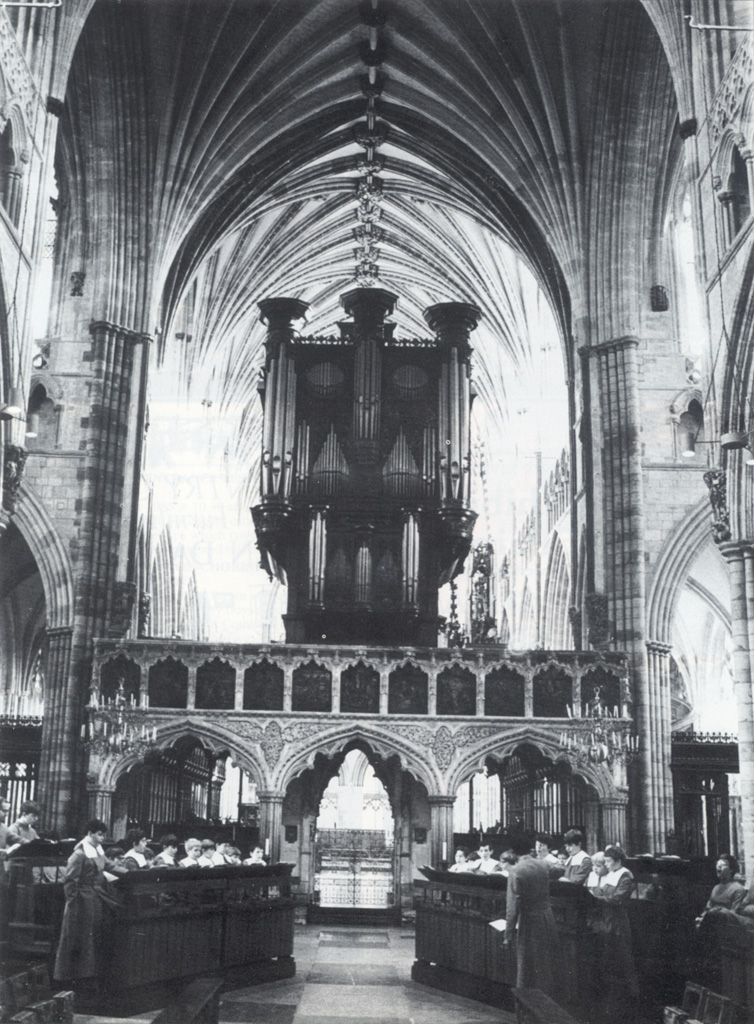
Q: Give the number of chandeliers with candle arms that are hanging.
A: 2